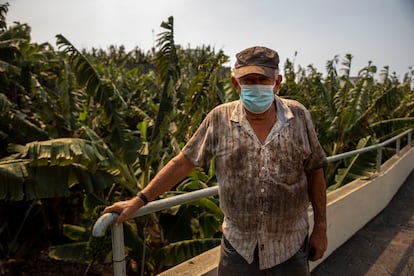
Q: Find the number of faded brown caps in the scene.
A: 1